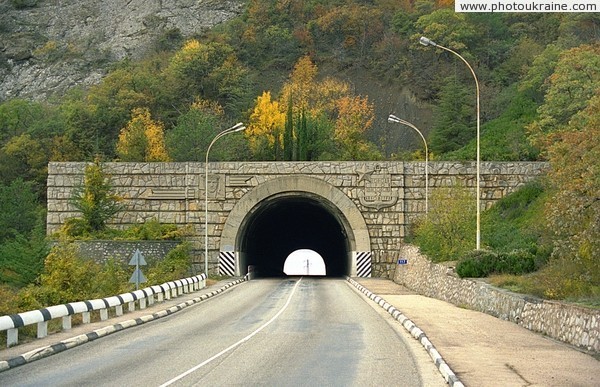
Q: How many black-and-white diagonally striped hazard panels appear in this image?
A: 2